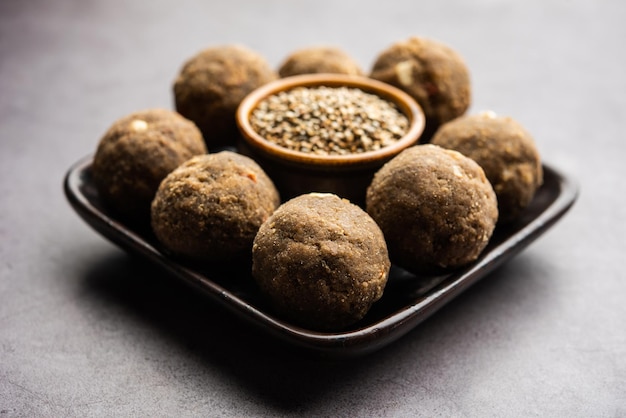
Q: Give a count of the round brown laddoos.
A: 8